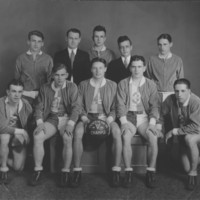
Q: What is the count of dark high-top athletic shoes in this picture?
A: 8